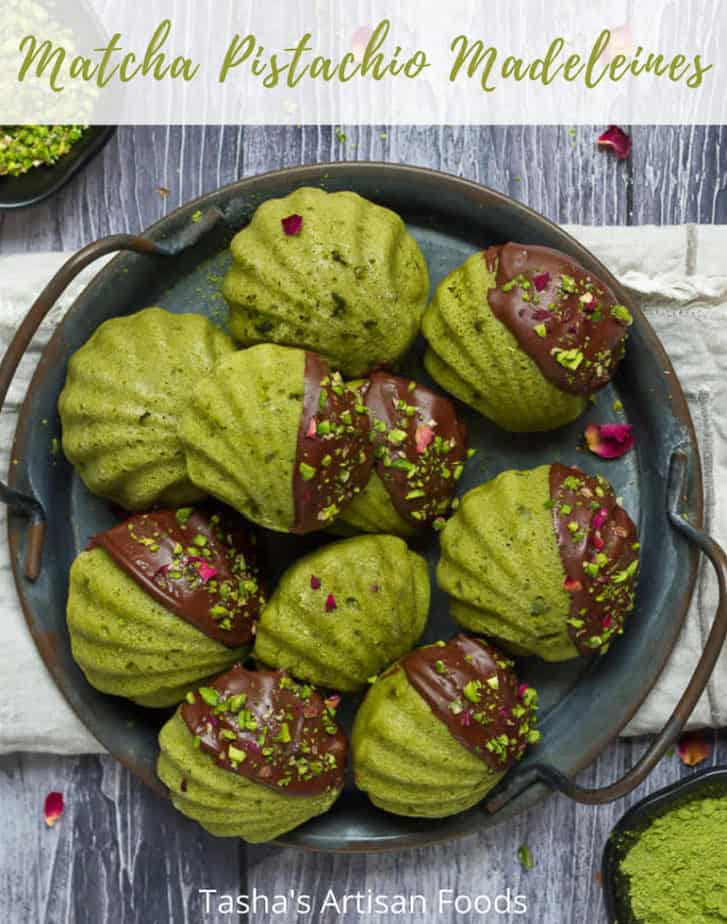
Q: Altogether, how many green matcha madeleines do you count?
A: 10